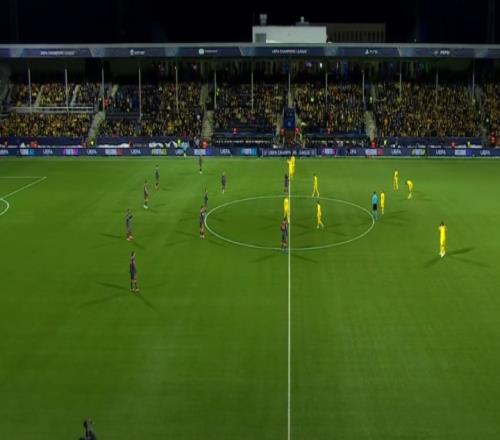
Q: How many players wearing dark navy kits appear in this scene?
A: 10